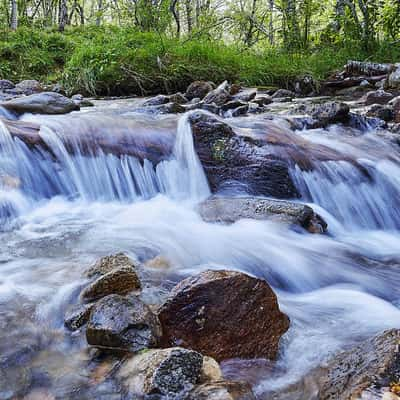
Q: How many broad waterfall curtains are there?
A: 2